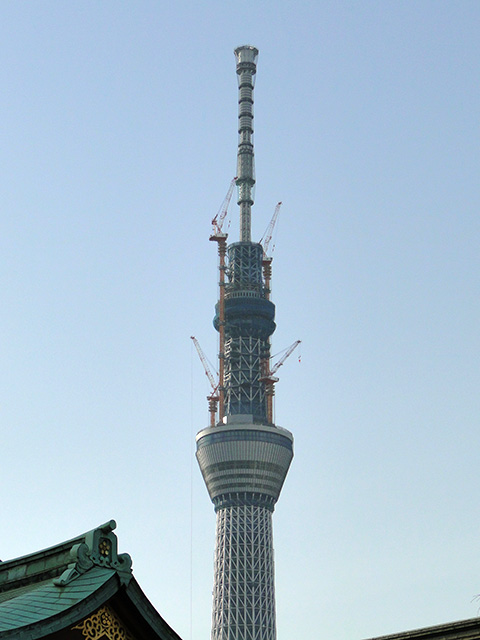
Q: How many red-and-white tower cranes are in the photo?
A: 4